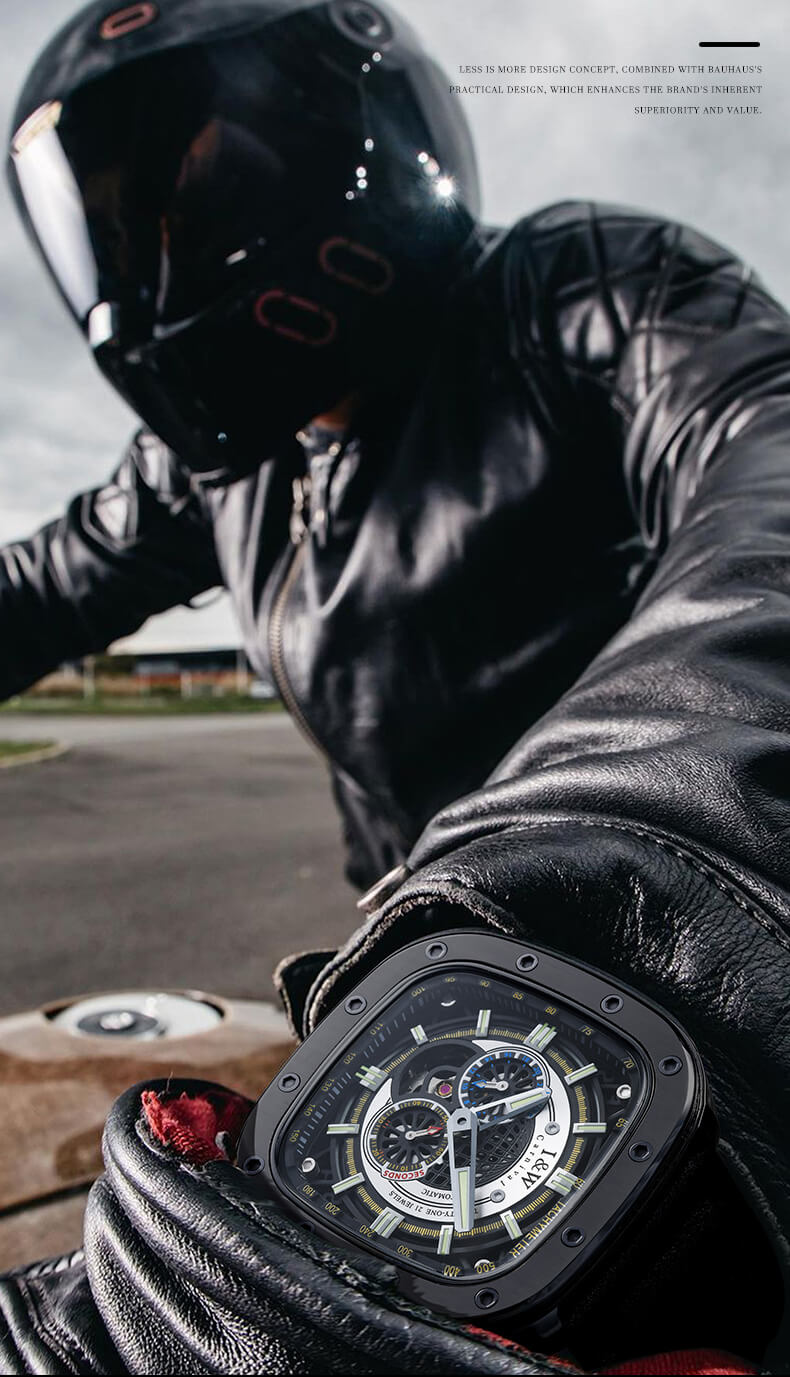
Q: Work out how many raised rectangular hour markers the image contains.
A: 12